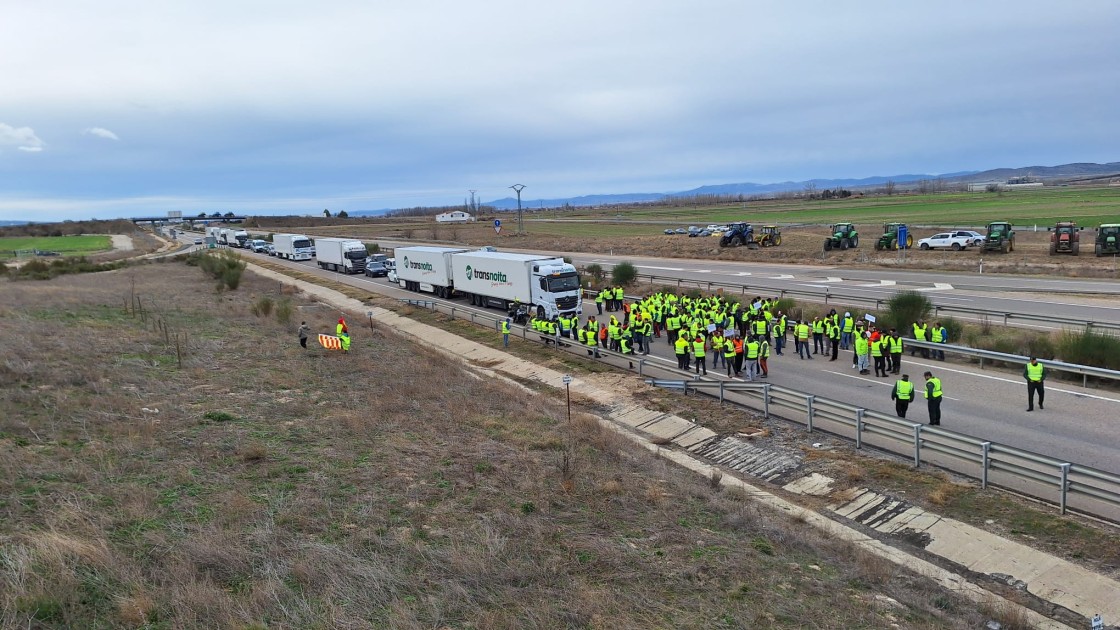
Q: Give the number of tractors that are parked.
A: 7